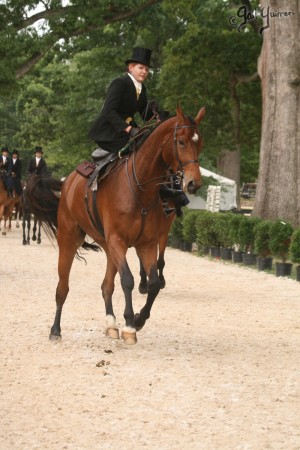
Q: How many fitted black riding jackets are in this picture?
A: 4